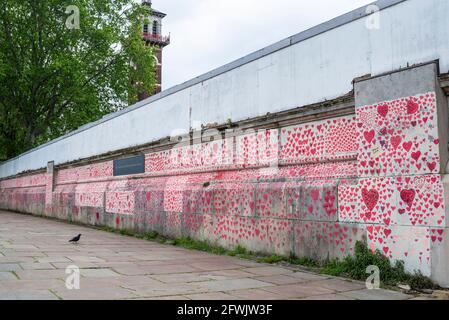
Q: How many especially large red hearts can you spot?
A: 2